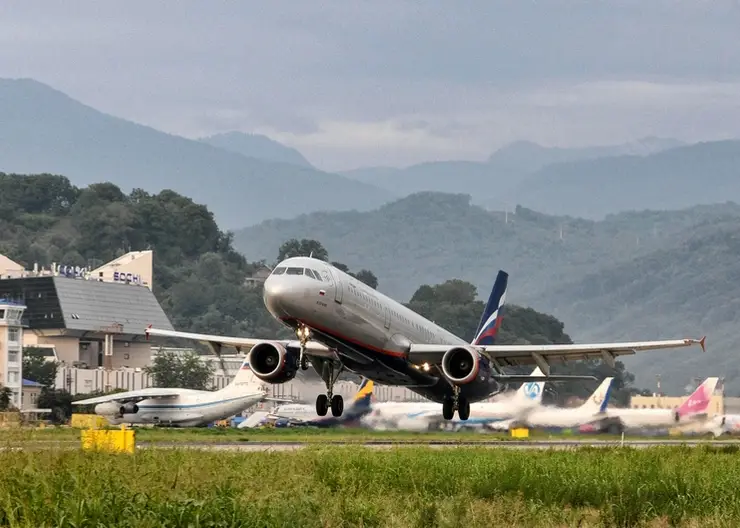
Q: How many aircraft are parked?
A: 6